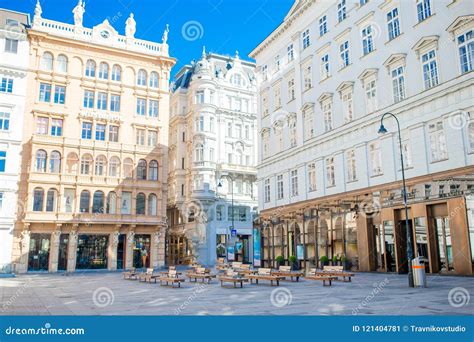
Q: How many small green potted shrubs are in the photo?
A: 5